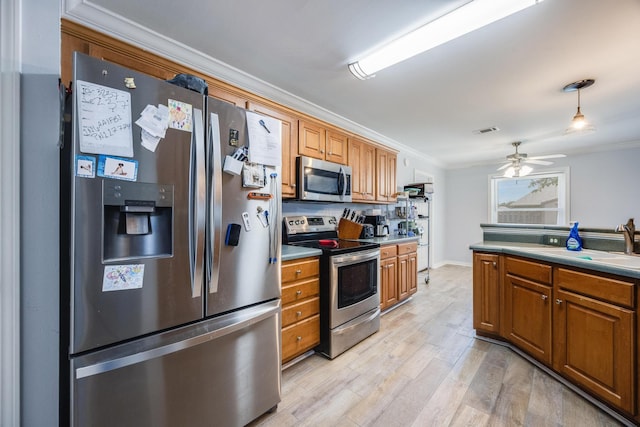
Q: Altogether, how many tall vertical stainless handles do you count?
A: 2